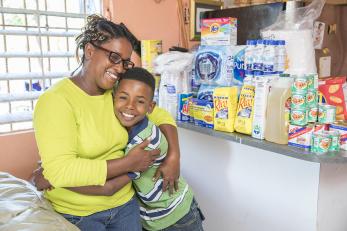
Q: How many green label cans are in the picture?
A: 9